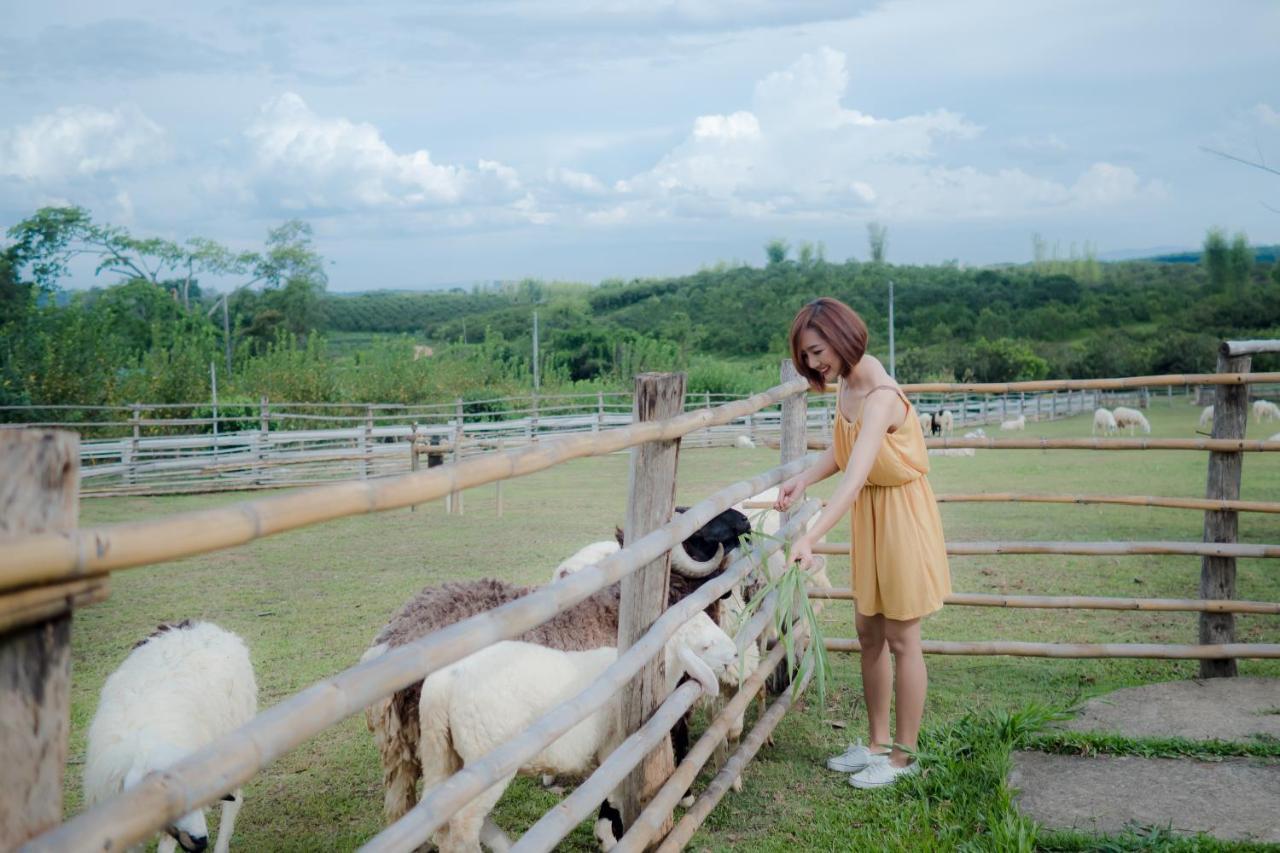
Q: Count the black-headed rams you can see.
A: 1